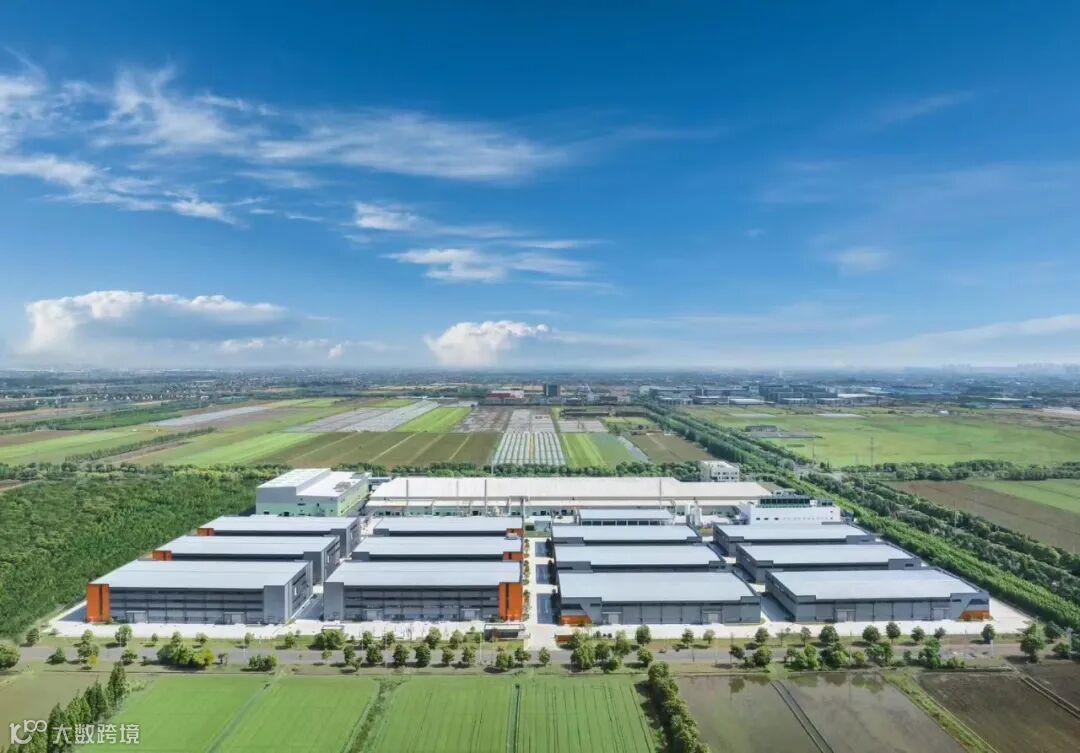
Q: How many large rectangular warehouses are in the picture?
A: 12